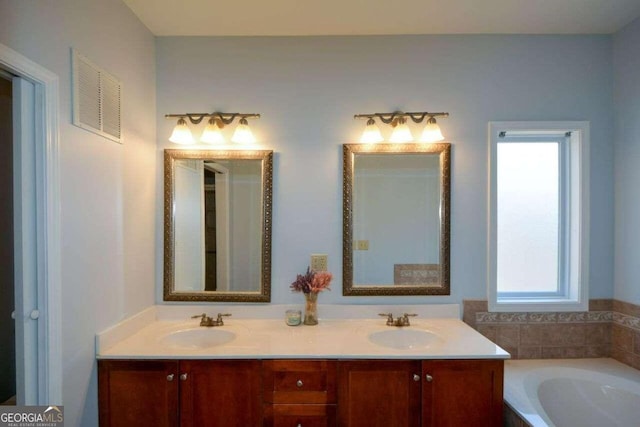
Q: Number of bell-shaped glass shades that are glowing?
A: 6